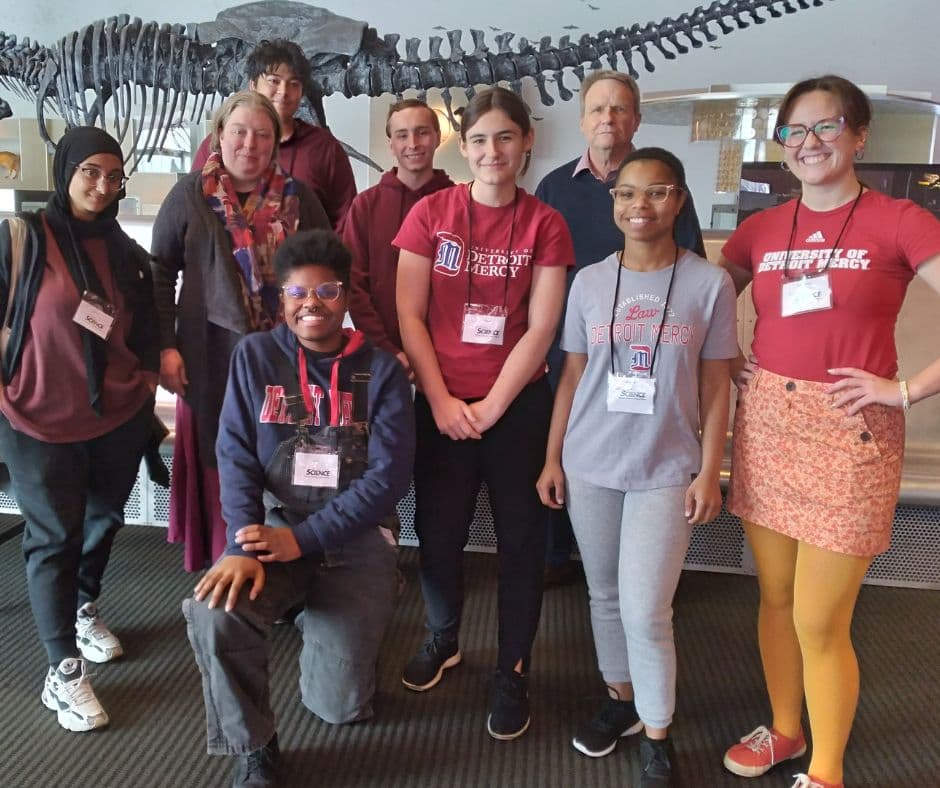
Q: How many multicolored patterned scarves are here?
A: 1